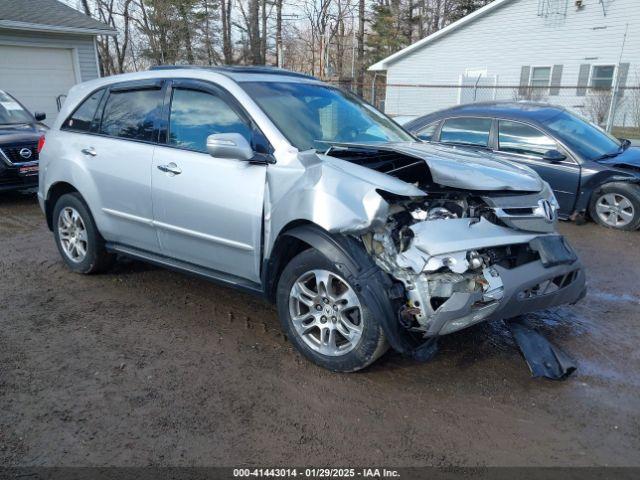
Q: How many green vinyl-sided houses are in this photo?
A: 0